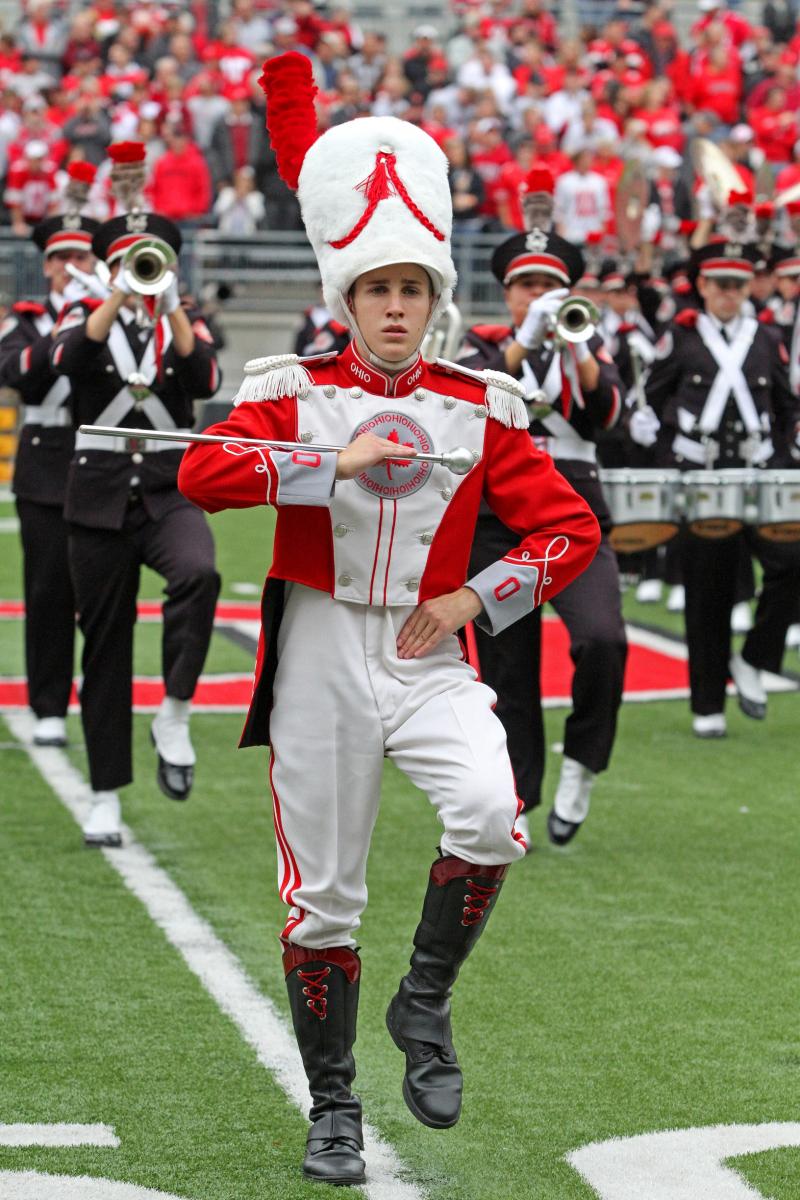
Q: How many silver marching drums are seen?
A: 3